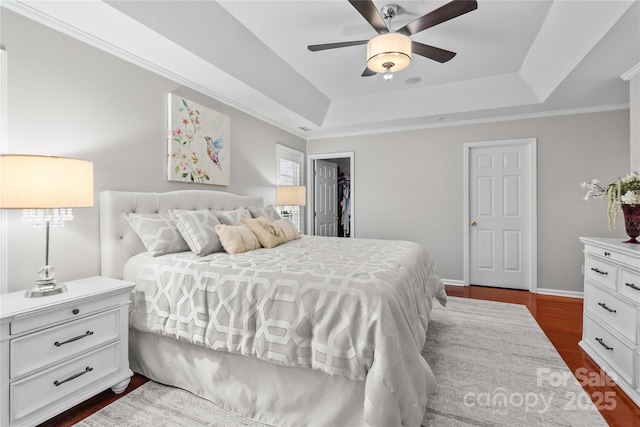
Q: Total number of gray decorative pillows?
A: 4